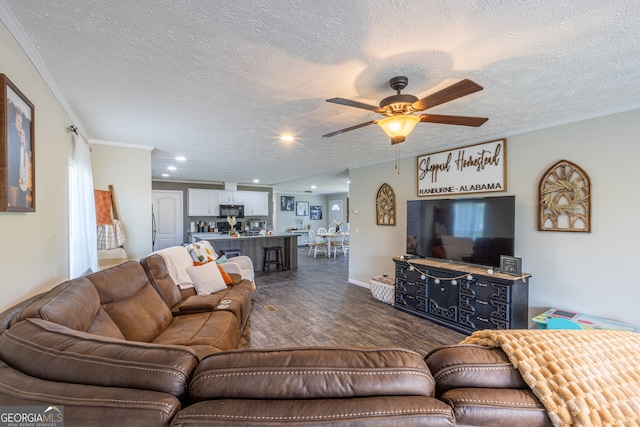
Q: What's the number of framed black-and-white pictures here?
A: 3